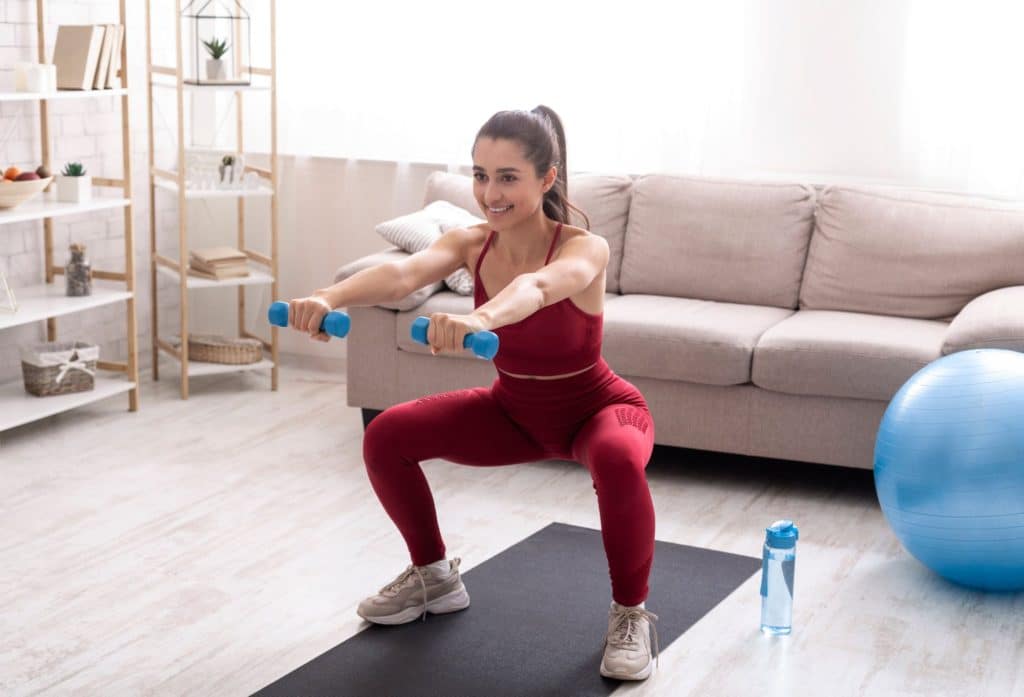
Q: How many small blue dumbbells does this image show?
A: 2